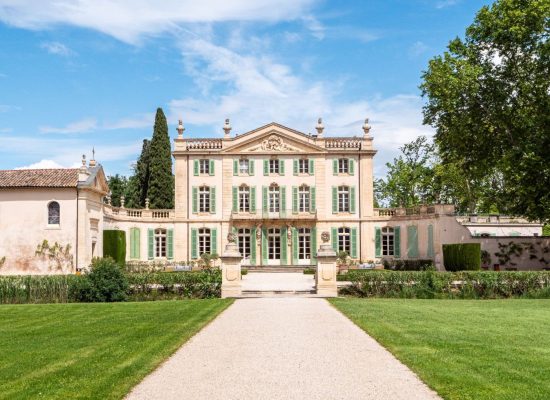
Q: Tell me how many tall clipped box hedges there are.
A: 2